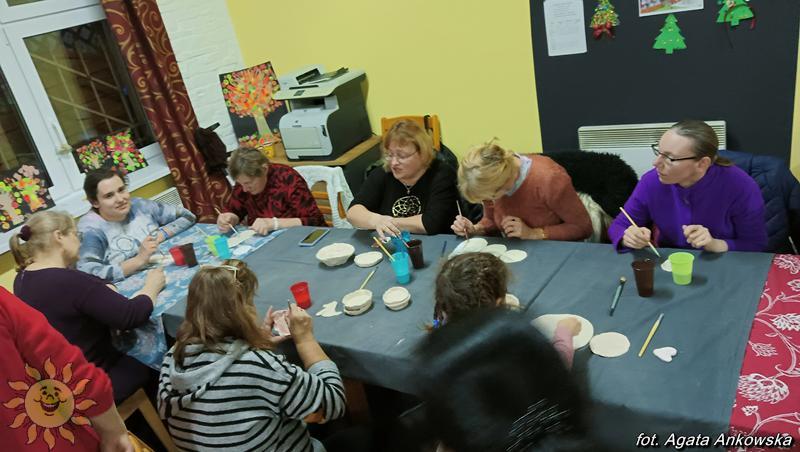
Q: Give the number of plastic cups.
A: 10